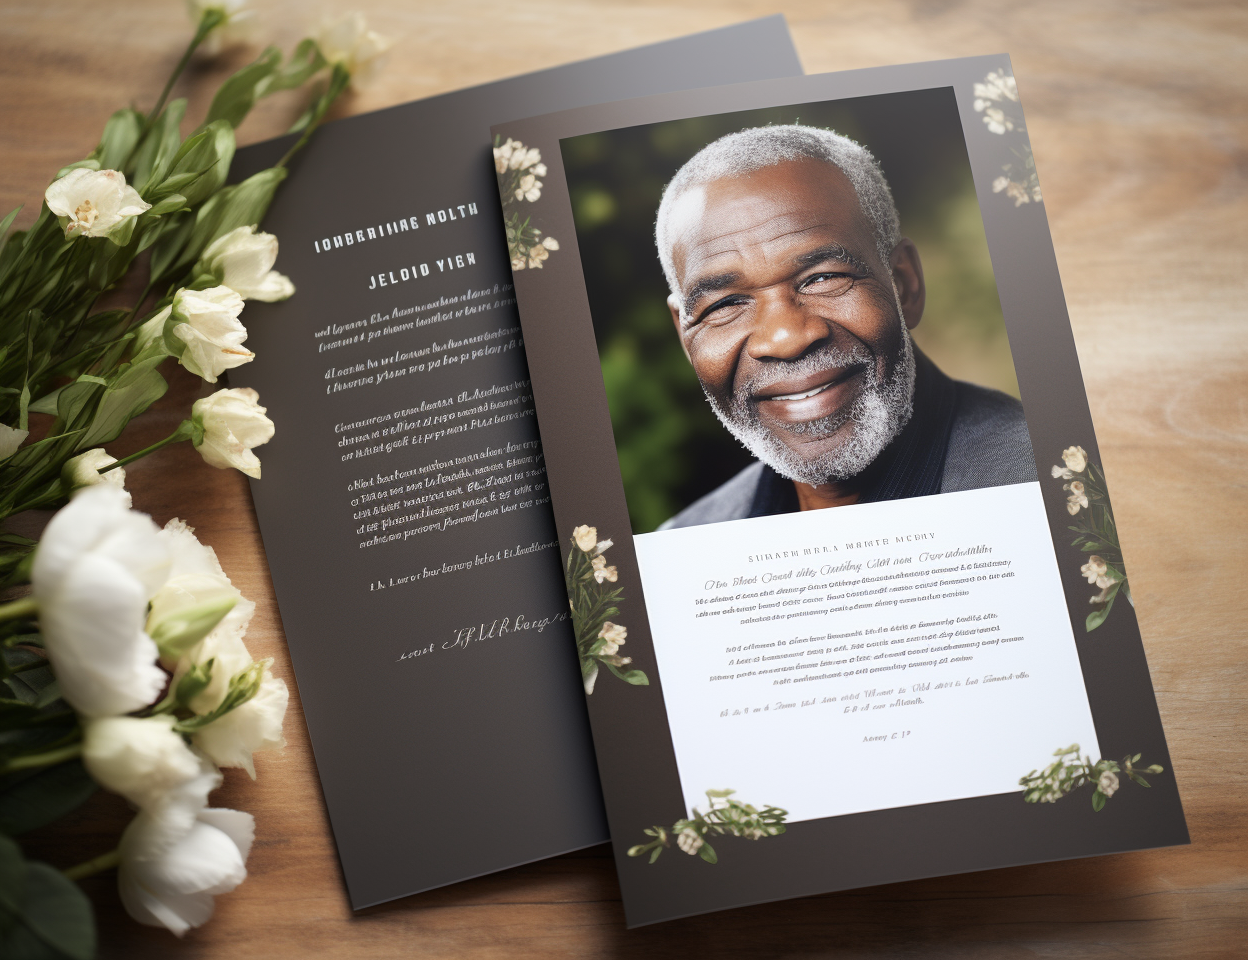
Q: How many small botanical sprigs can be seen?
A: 6